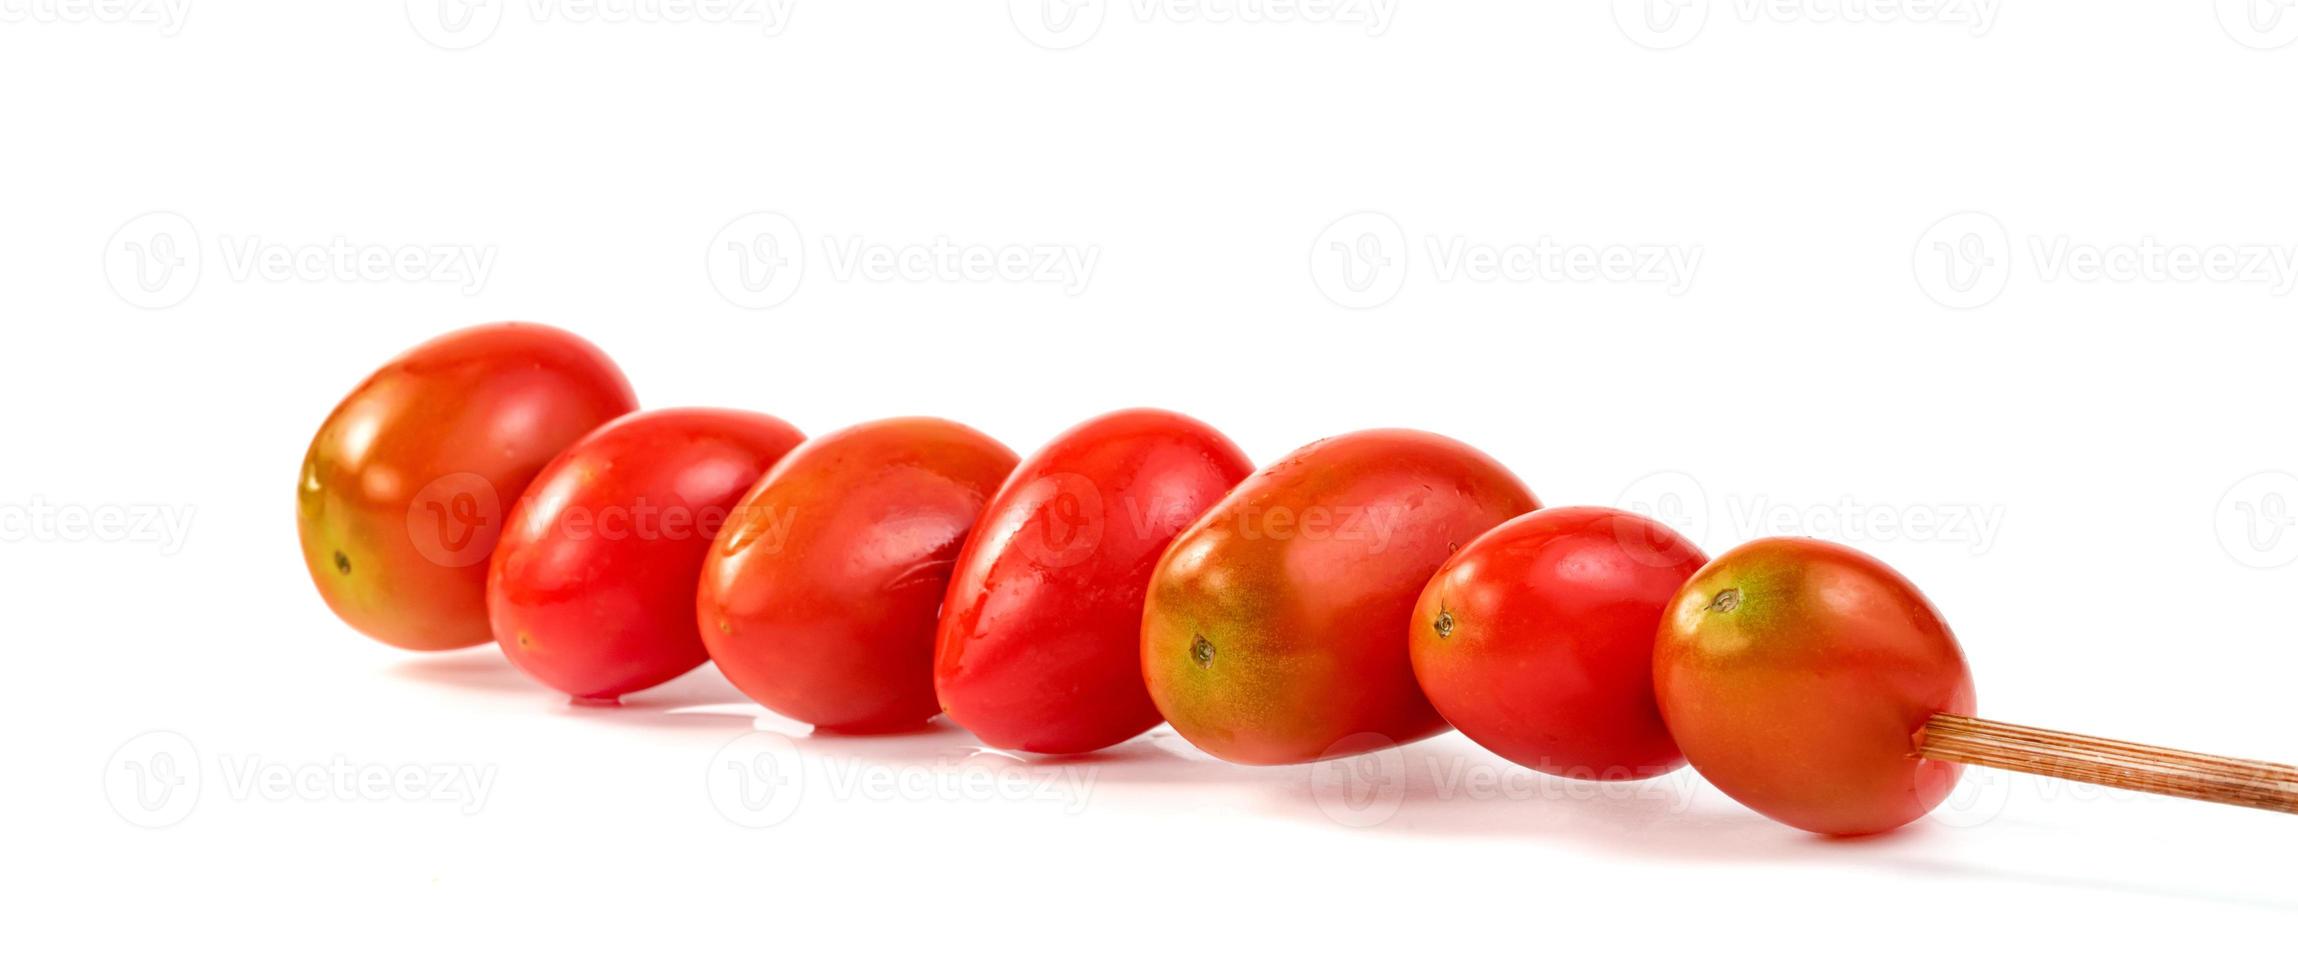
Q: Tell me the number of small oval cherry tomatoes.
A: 7